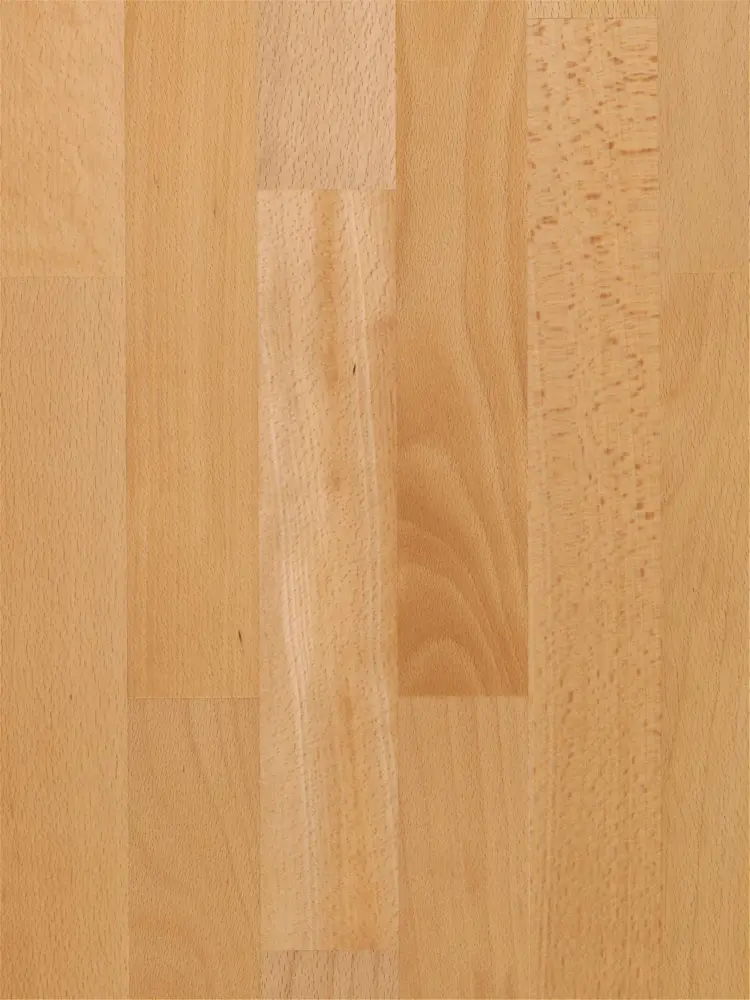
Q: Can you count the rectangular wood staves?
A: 13